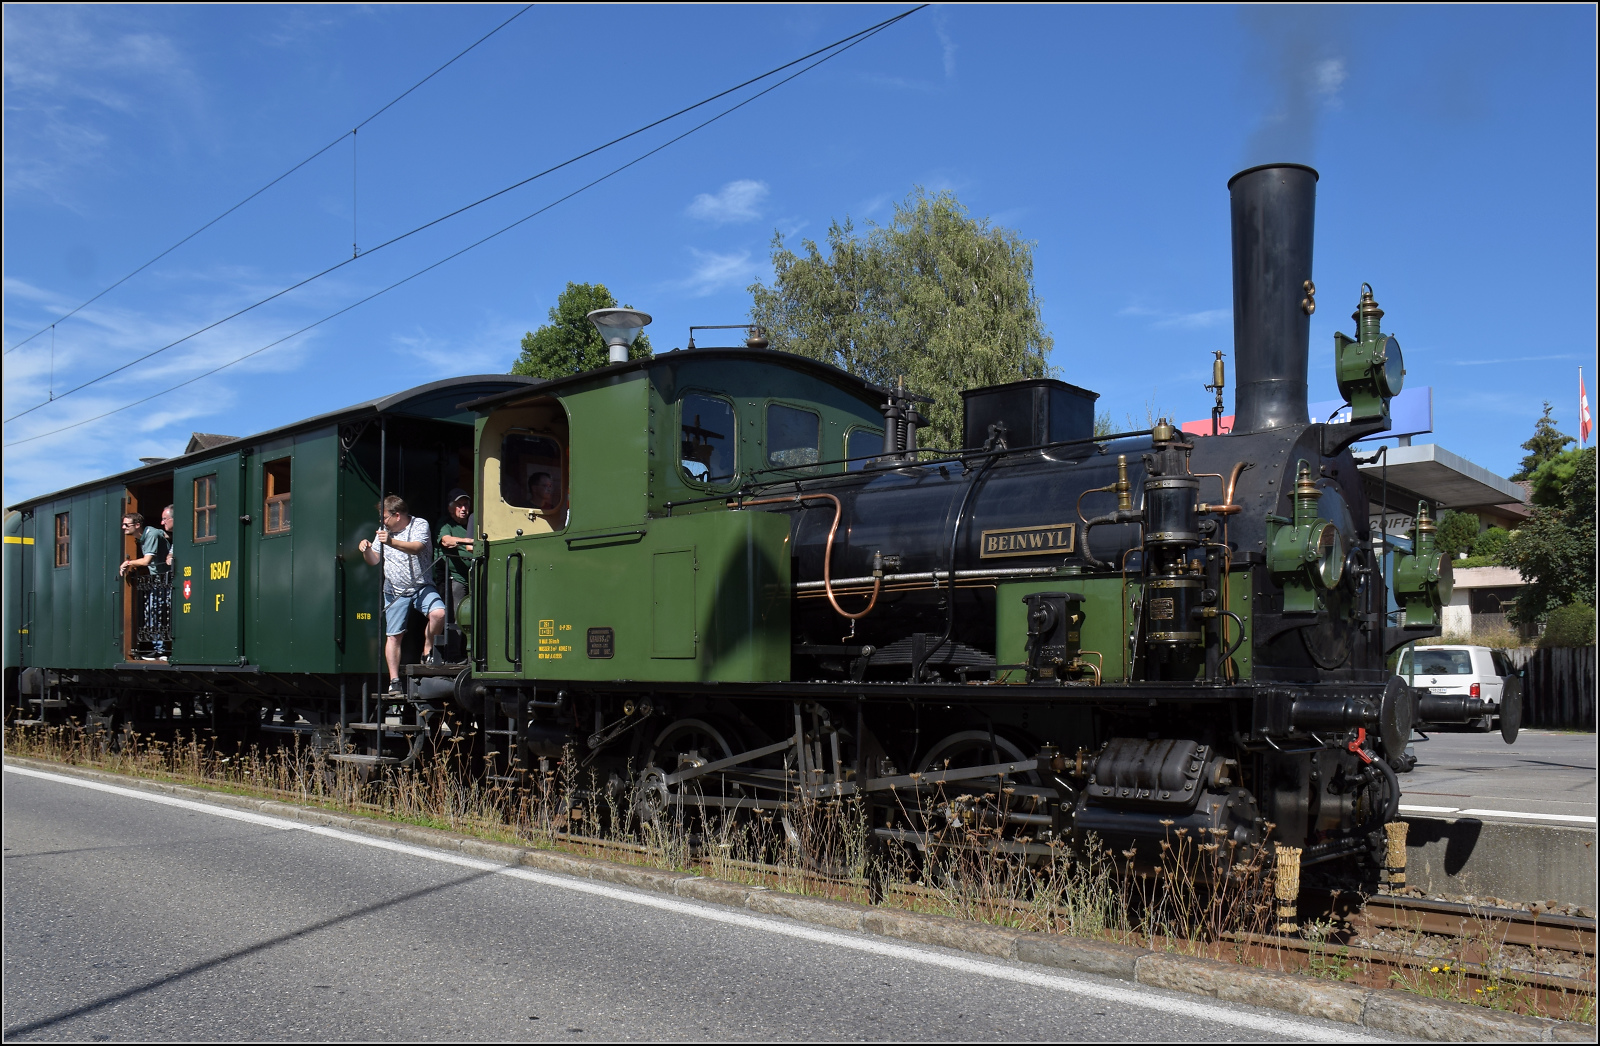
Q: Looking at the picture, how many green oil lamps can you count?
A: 3